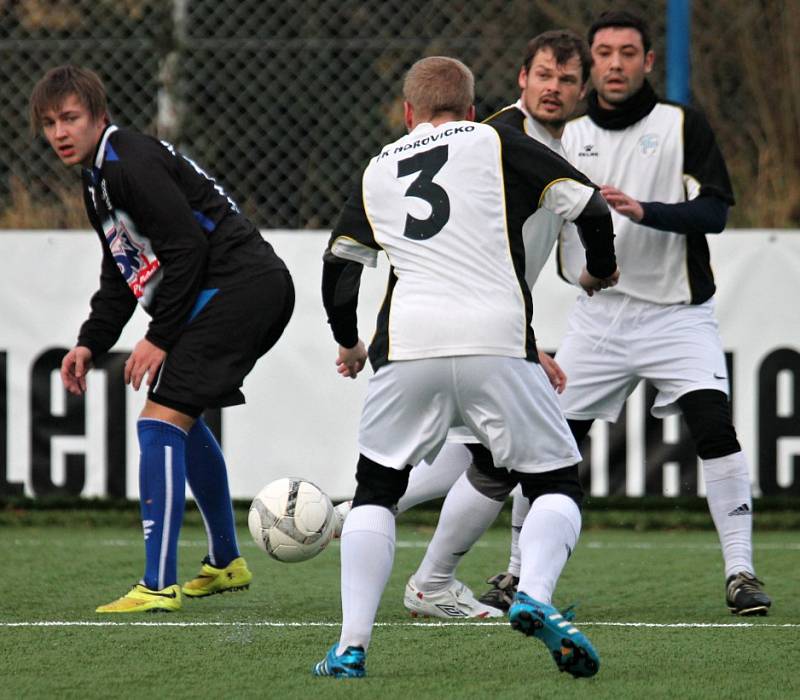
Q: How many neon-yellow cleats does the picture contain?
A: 2